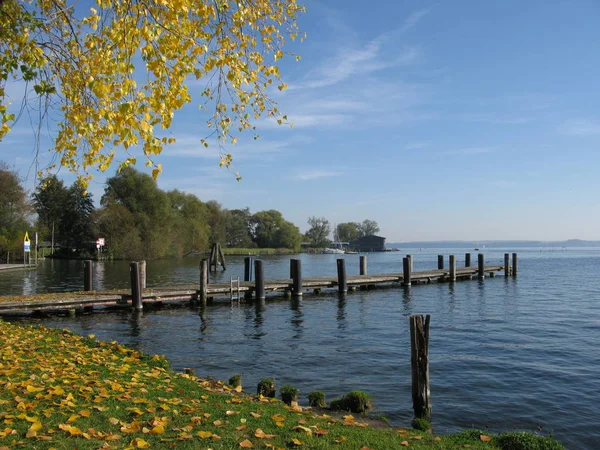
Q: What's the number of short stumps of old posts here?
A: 5